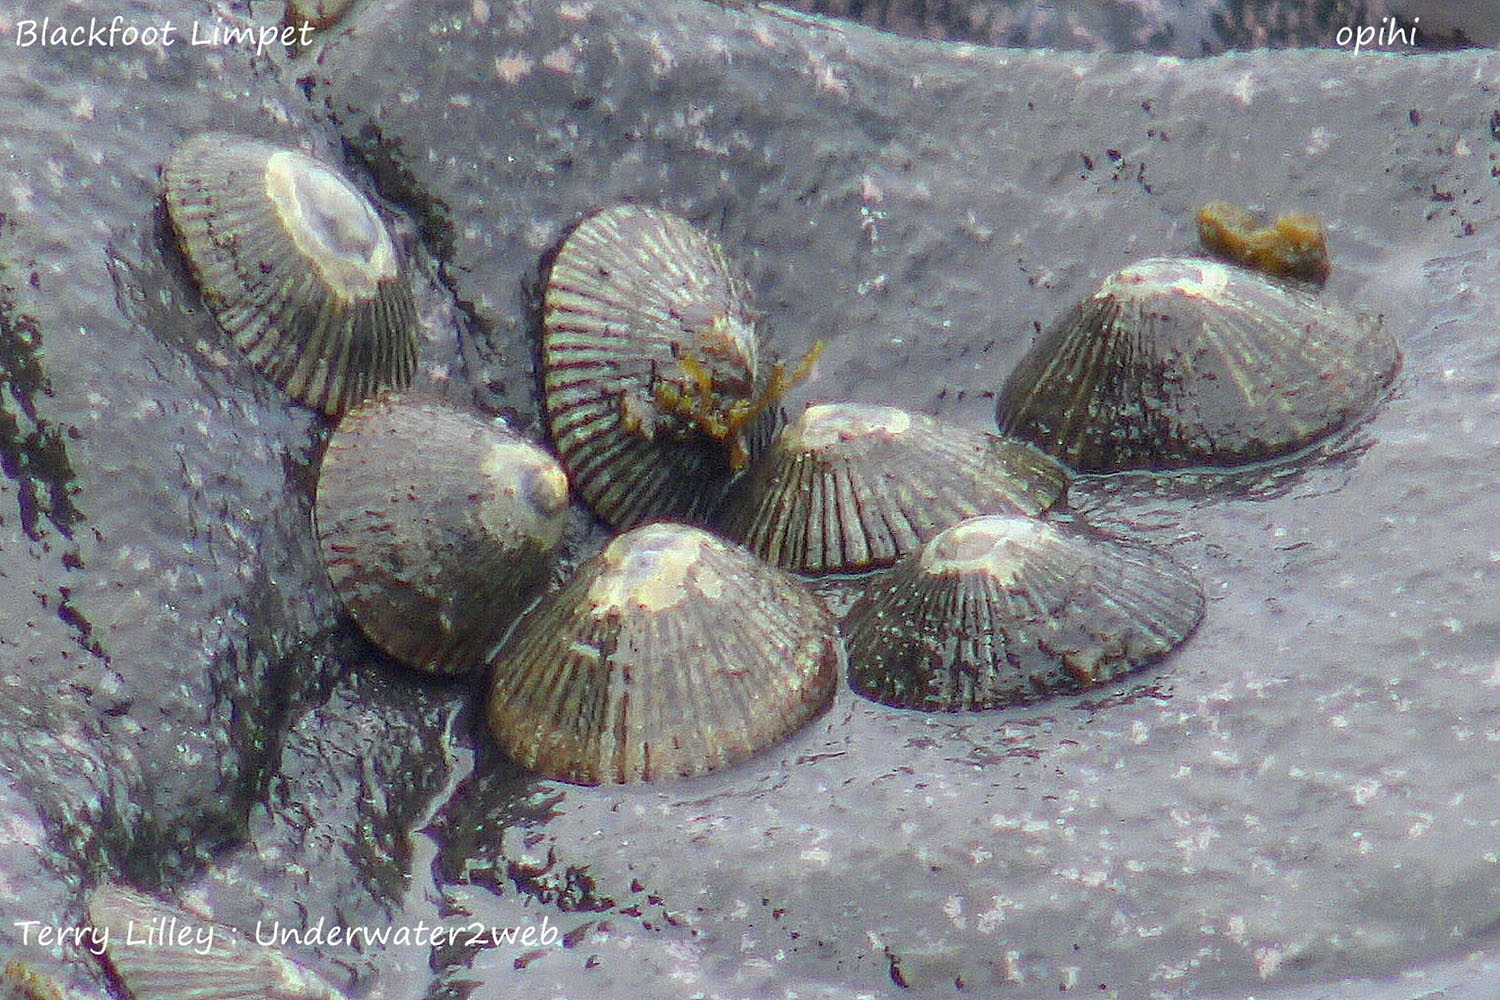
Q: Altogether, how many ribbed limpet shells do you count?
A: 8